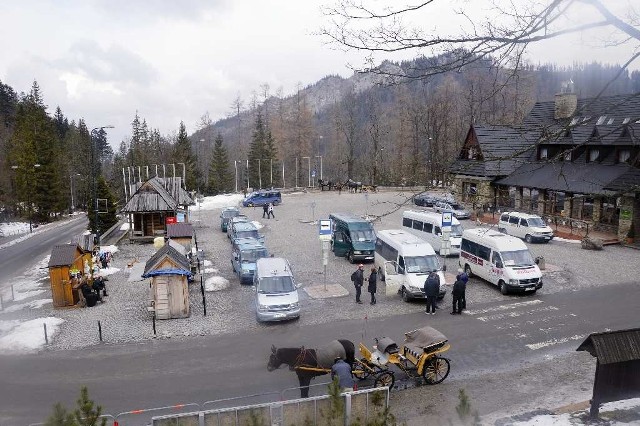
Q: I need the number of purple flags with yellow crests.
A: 0